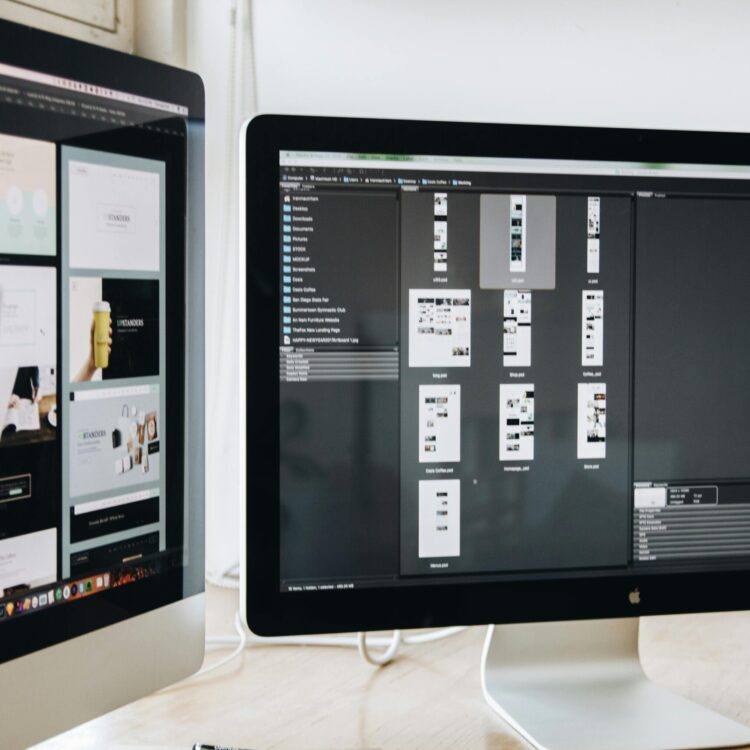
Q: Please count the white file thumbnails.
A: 10